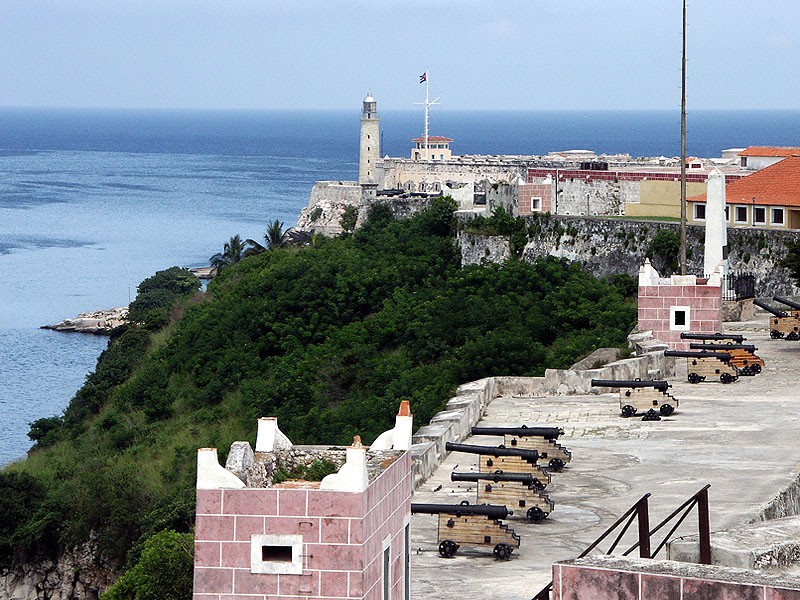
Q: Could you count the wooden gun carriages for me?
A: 10